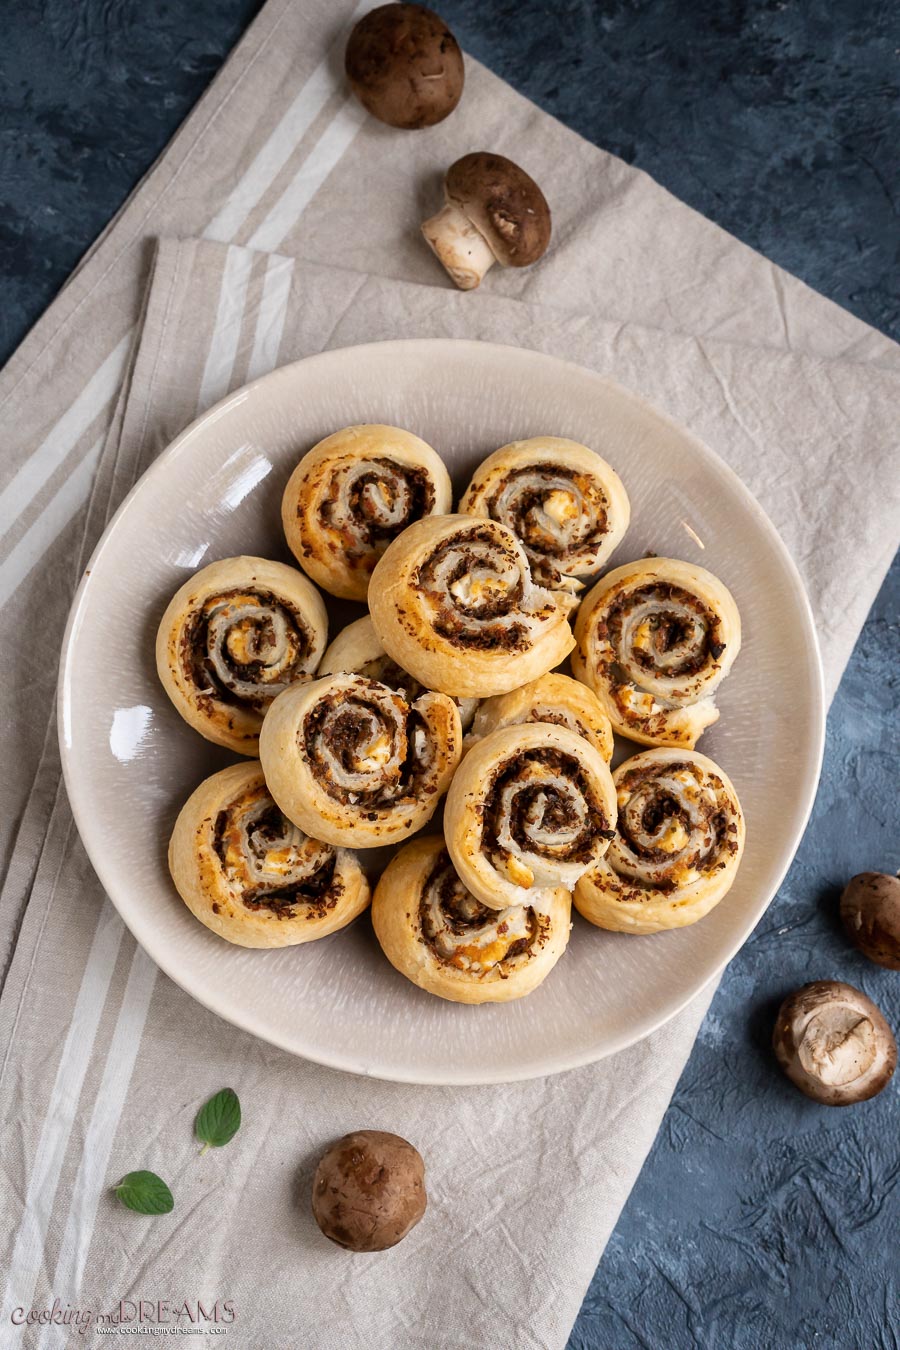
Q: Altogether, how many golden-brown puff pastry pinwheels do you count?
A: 12